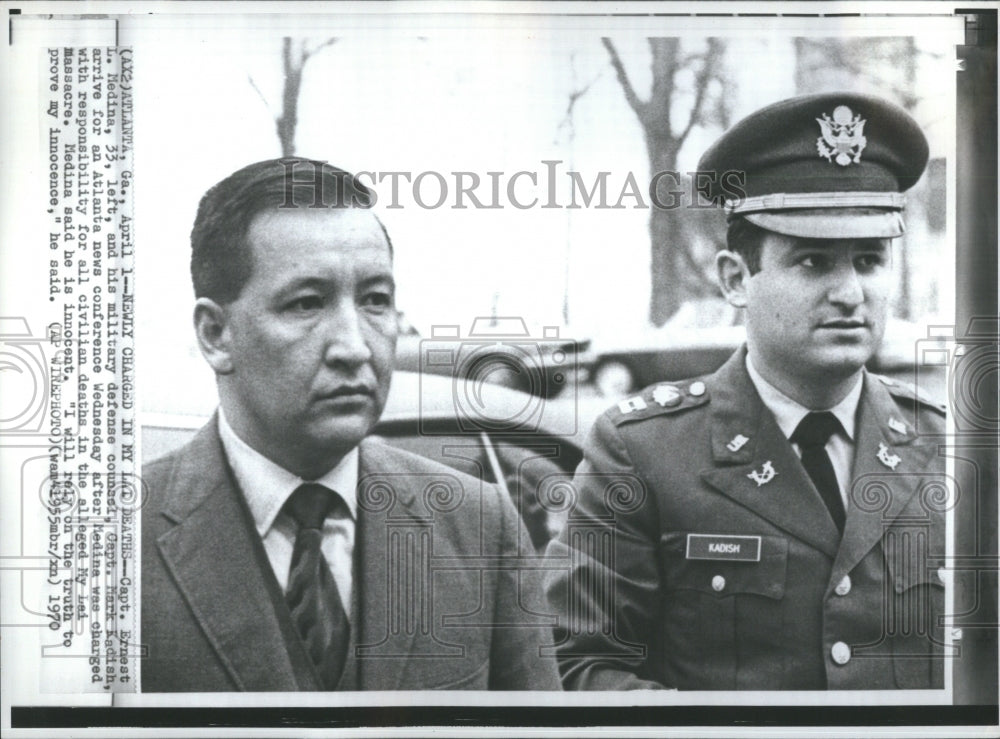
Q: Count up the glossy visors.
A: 1